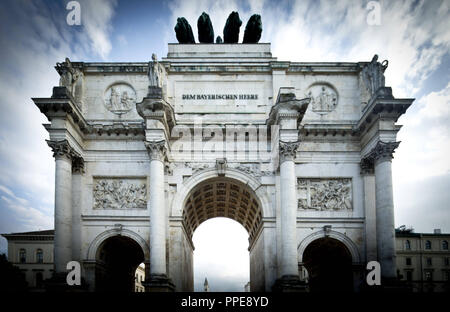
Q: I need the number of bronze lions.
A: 4